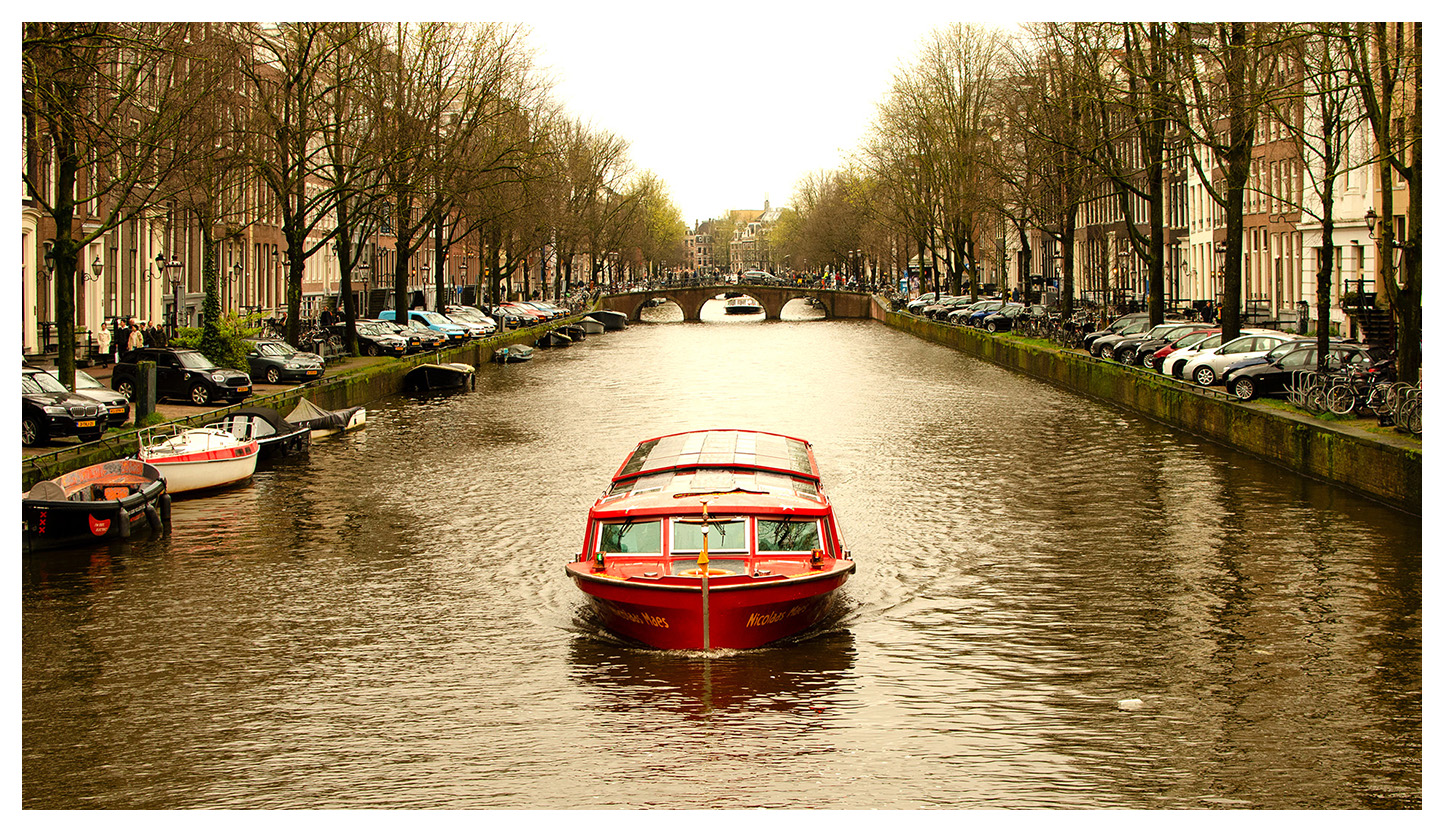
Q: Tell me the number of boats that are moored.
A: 10